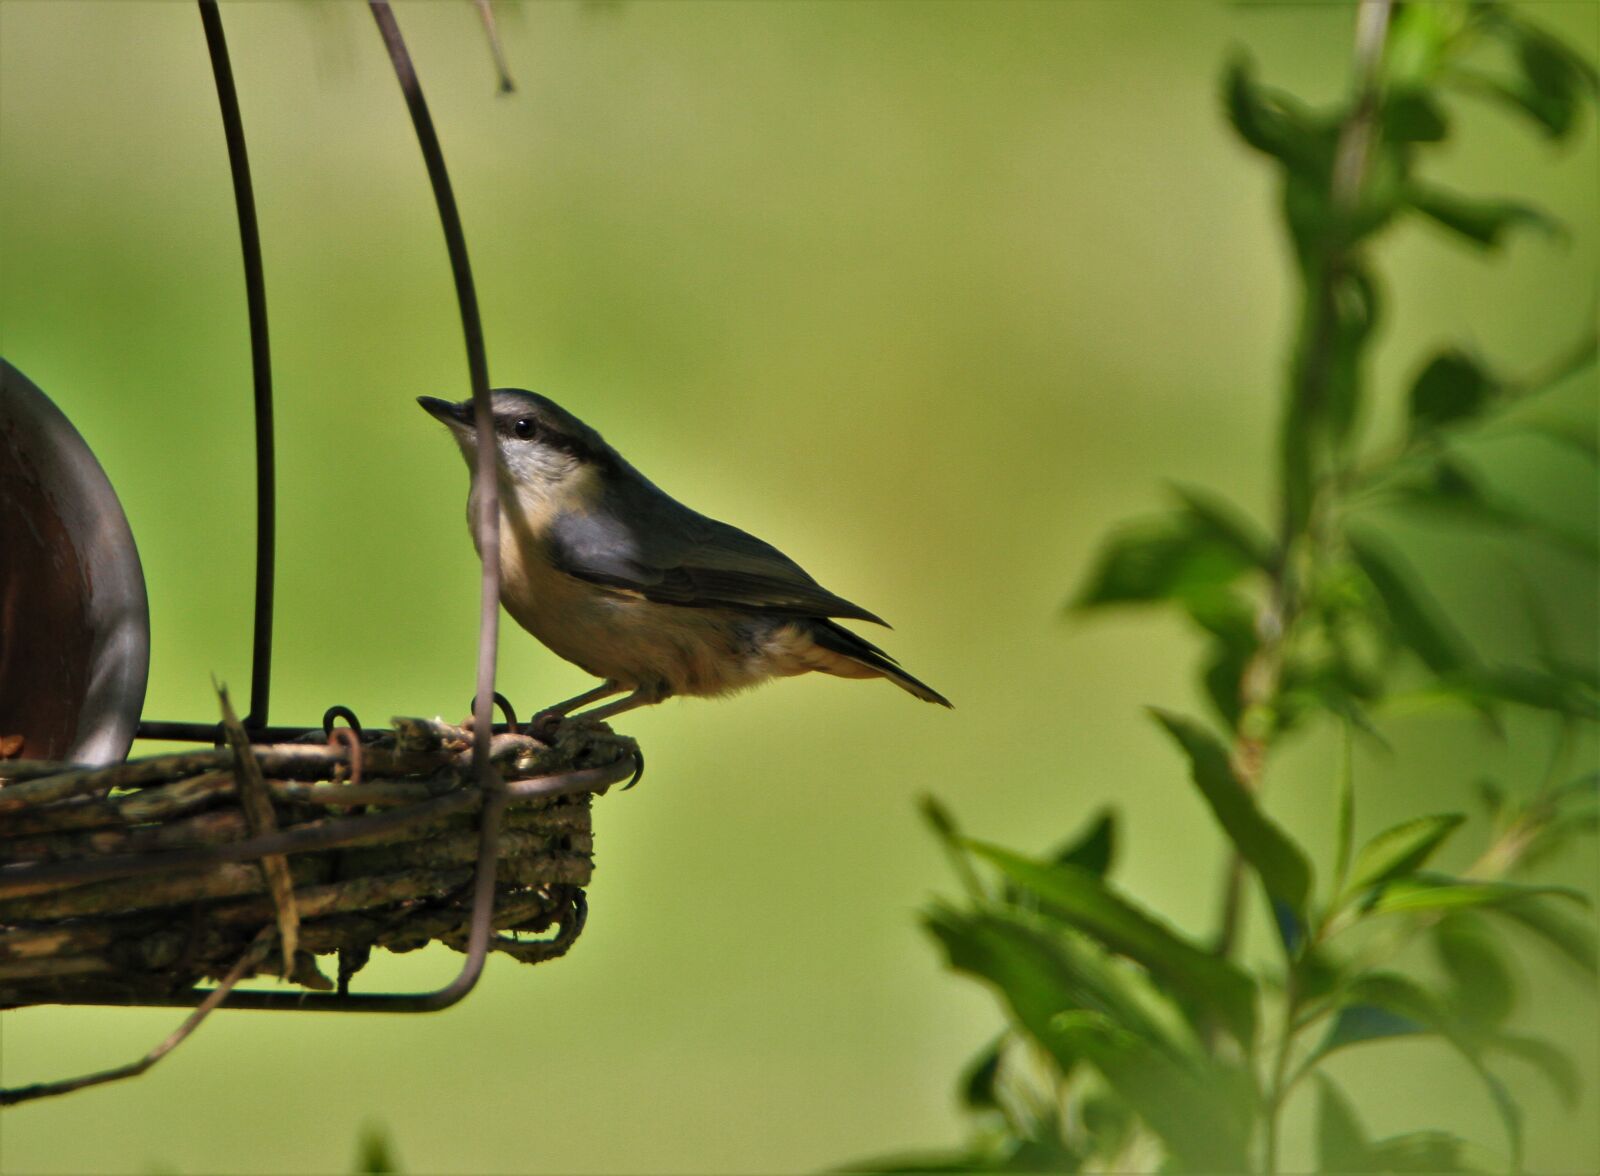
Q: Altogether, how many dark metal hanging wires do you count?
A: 2